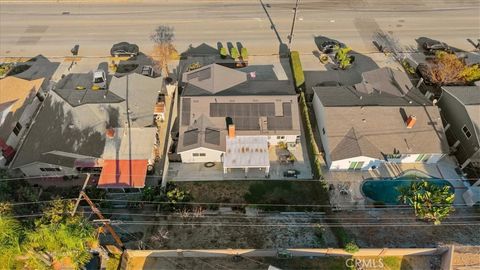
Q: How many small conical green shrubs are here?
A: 3